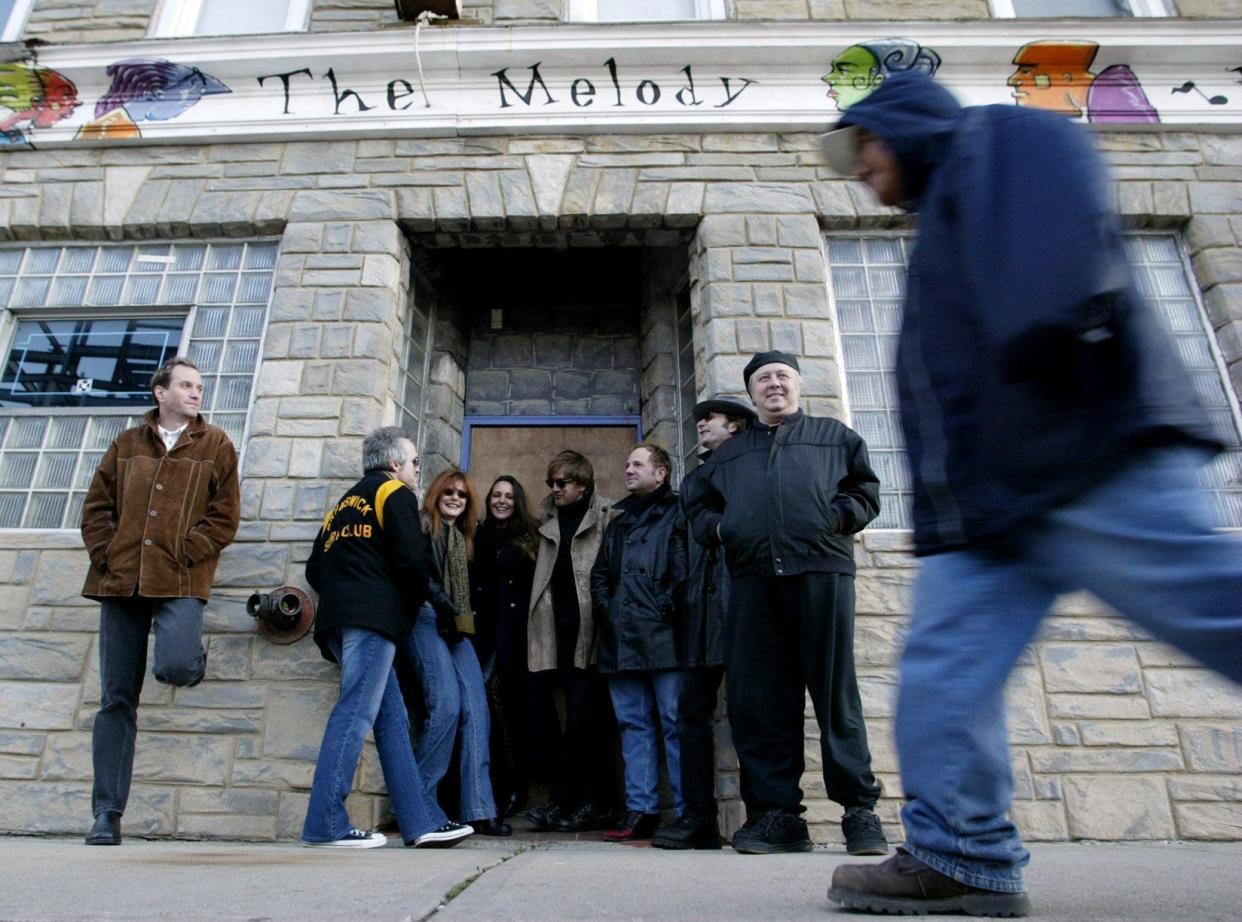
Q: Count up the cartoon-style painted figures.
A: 4